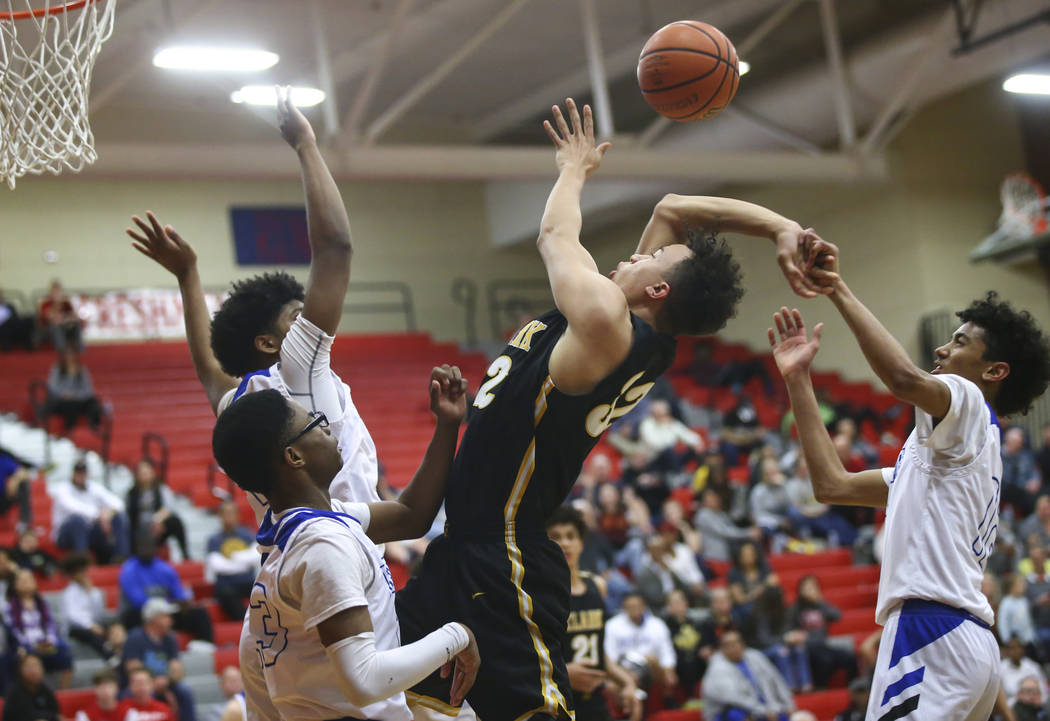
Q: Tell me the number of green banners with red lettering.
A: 0